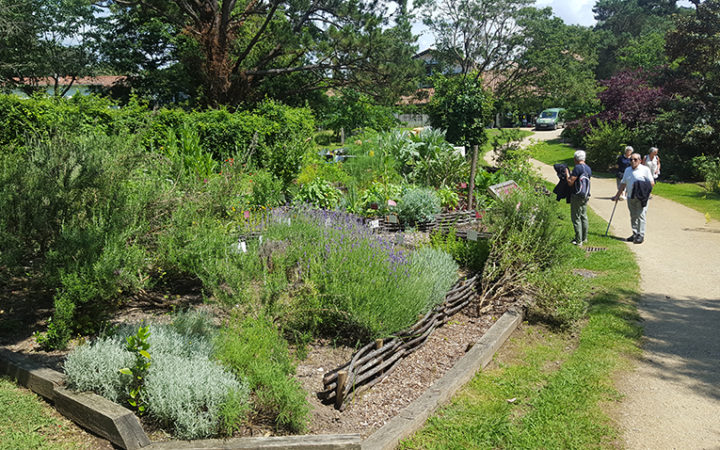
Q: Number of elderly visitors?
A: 4